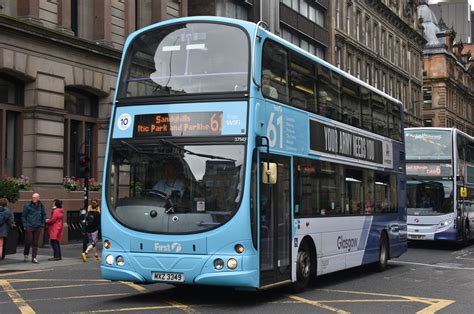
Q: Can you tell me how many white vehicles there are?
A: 1